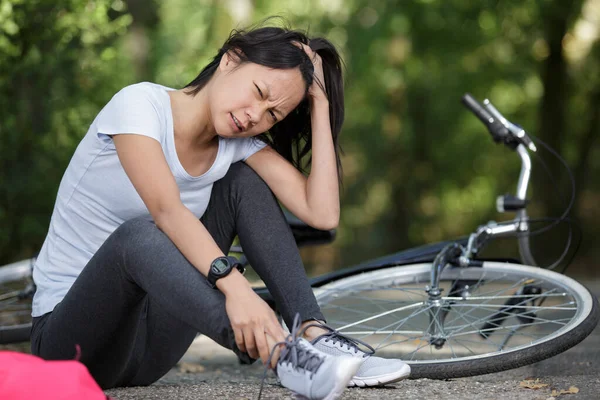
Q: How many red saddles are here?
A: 0